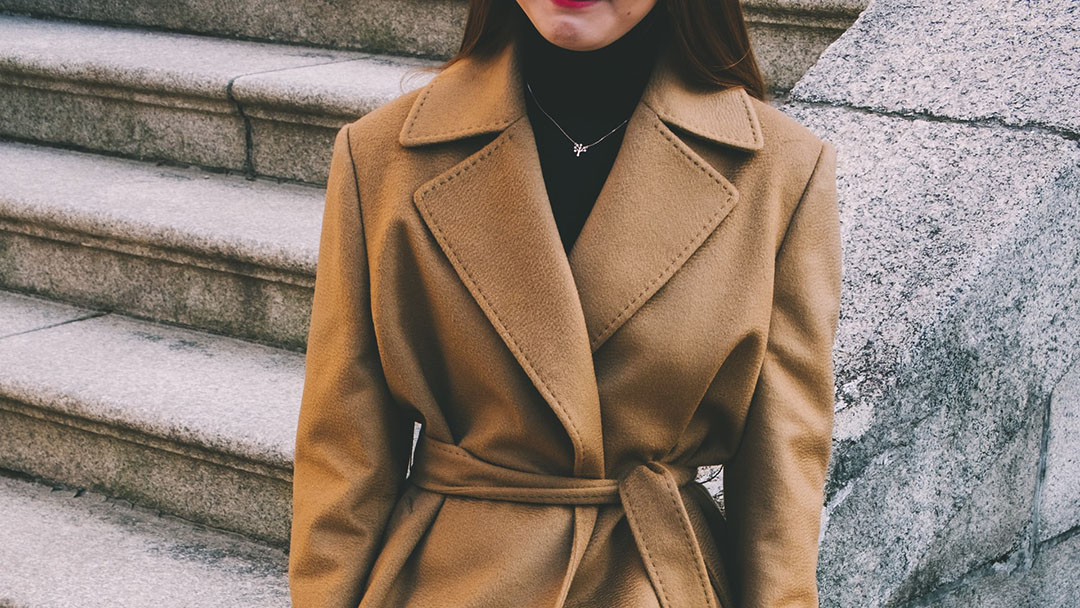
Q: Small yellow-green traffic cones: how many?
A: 0